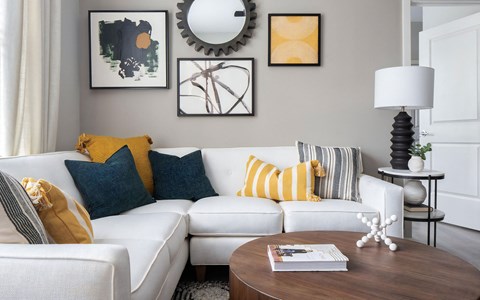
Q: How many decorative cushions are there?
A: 7